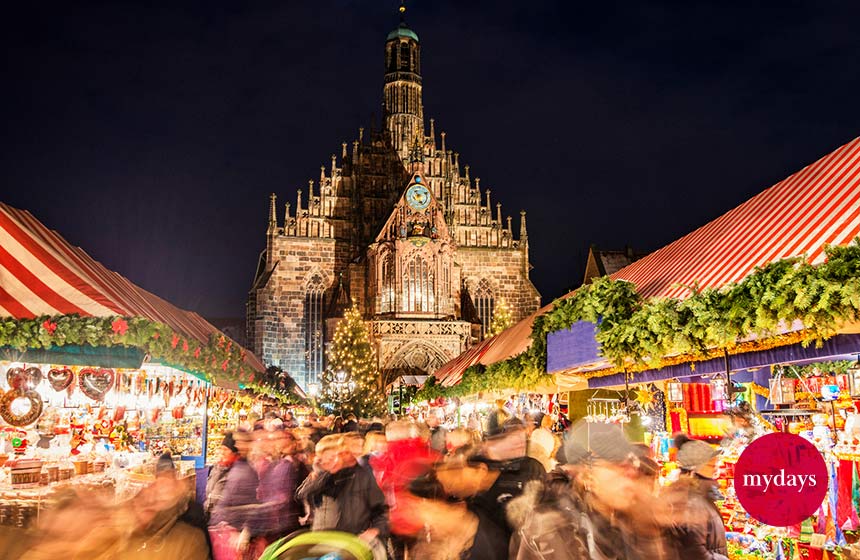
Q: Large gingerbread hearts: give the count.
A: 3